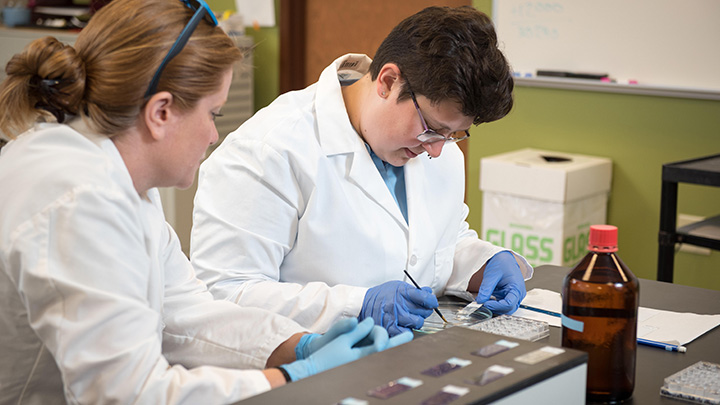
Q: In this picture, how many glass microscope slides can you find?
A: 8